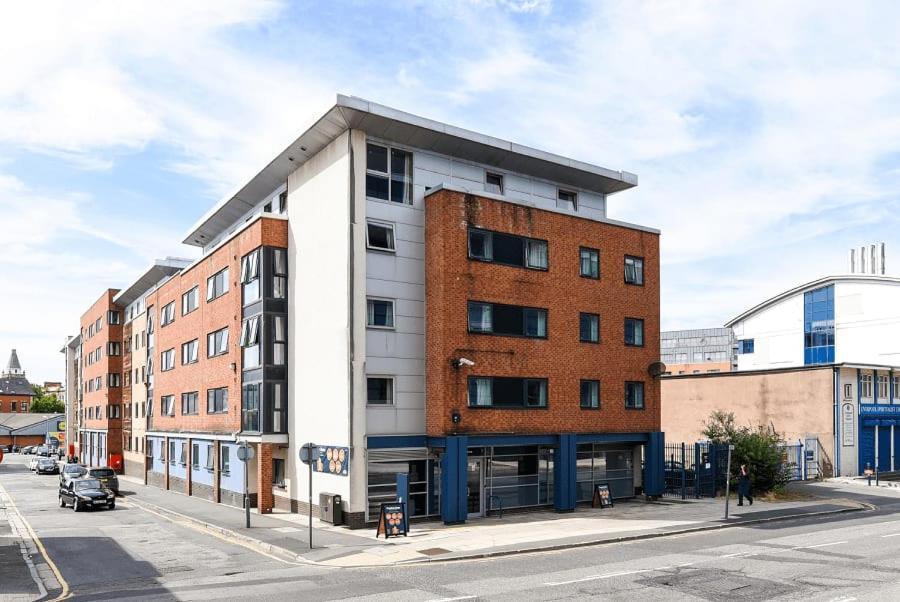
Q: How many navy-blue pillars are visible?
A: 3